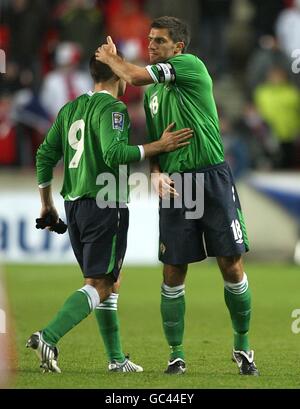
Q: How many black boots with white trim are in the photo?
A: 2